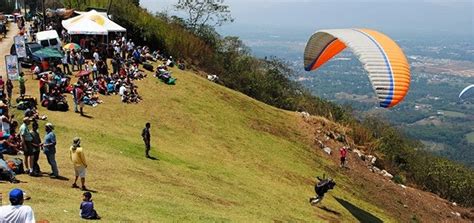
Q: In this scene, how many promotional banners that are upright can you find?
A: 2